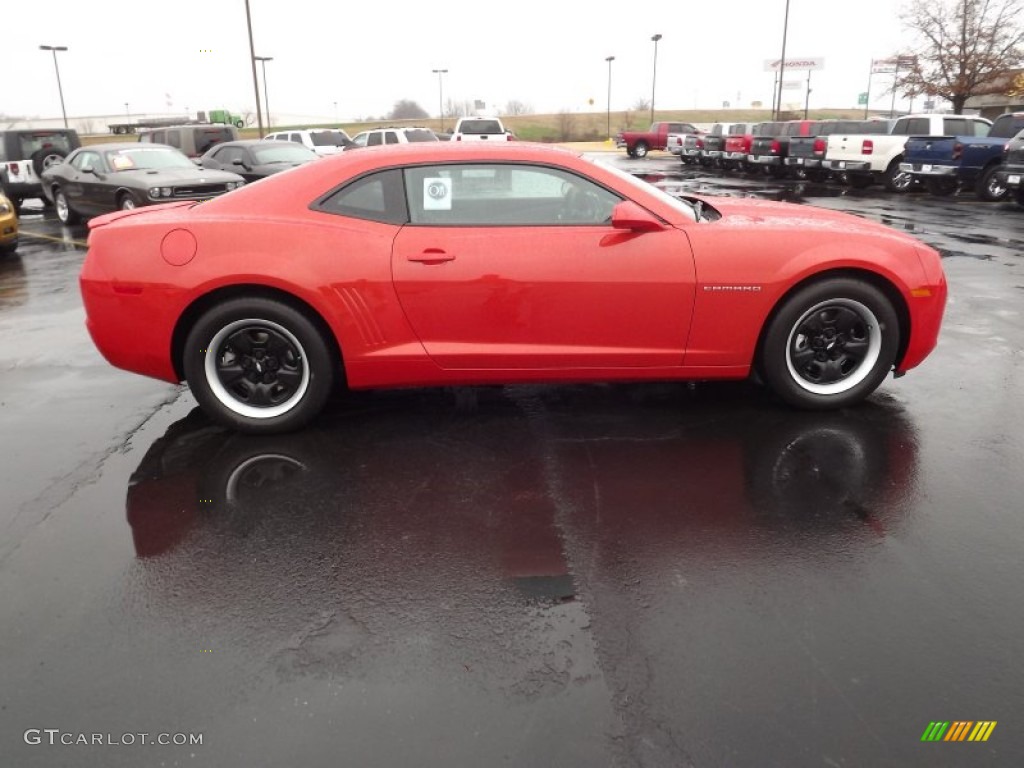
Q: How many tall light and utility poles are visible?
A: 7